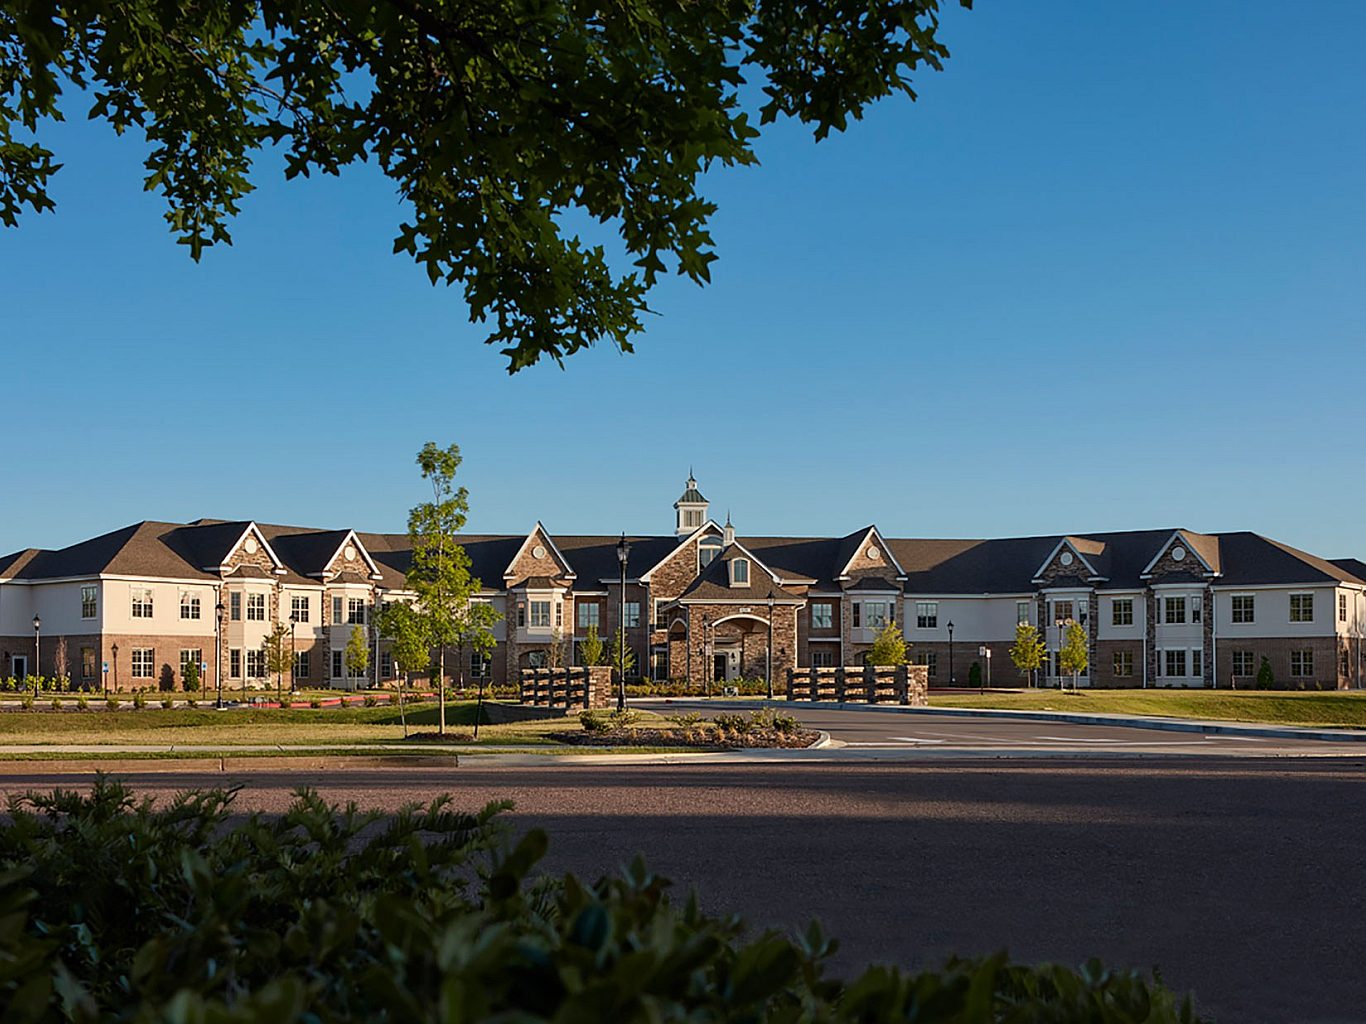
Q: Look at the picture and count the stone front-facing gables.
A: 7